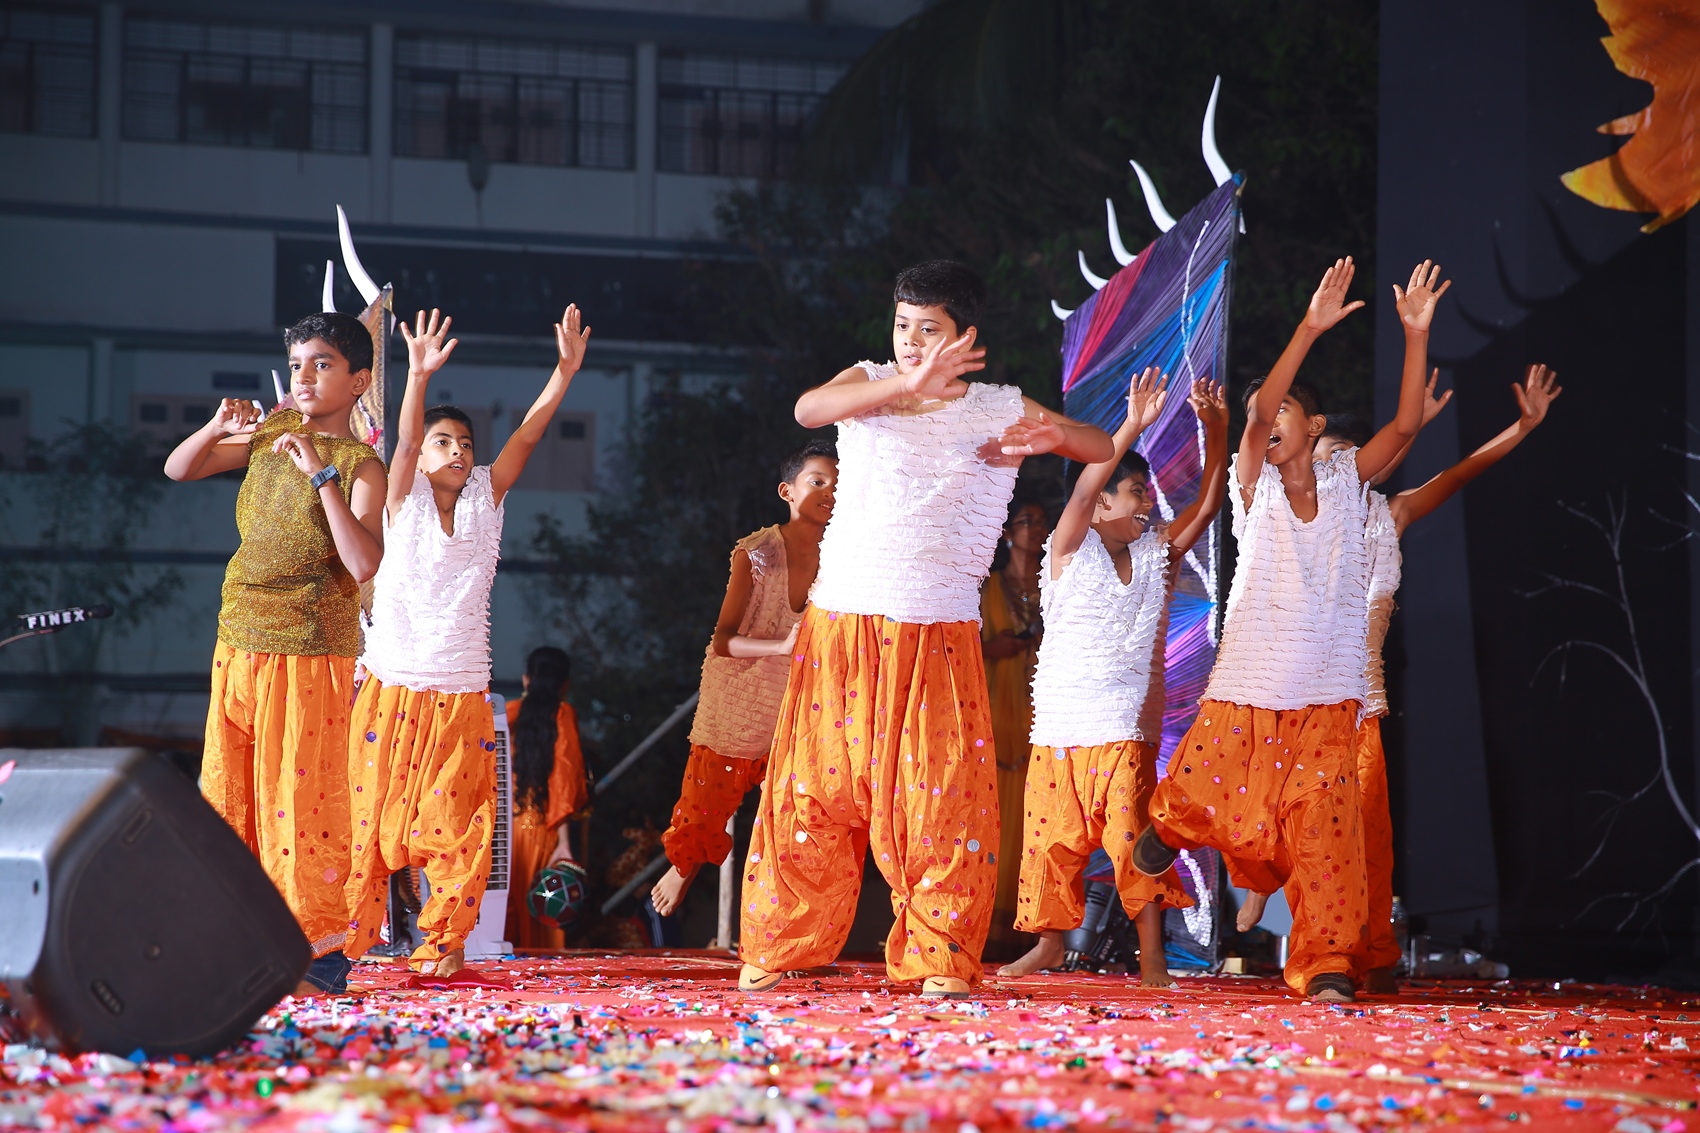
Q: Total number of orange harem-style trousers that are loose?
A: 7